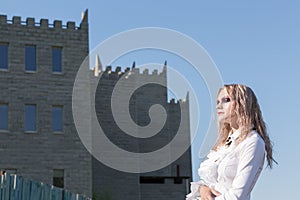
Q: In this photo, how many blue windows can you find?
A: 6